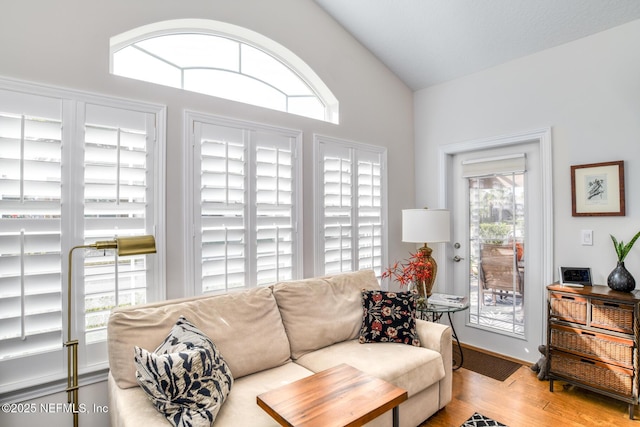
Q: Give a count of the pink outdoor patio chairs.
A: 0